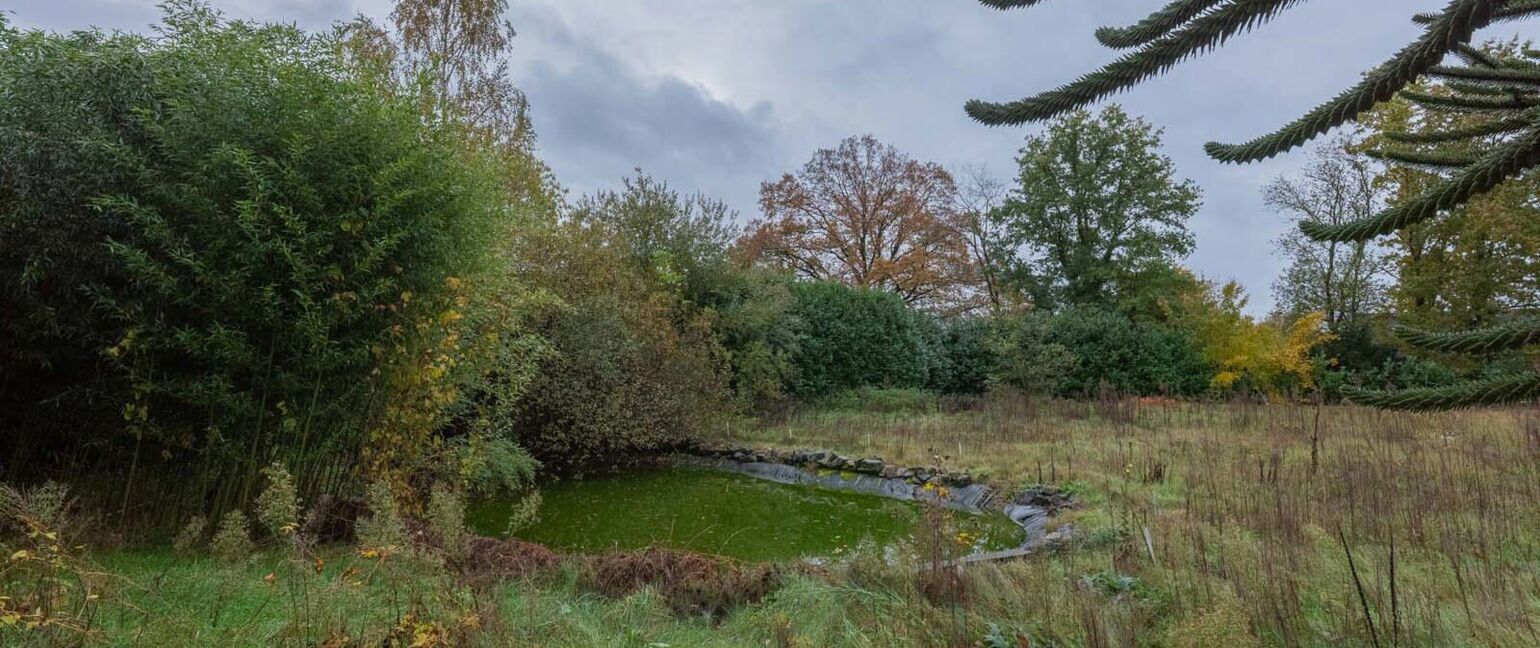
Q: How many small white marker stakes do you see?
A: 4